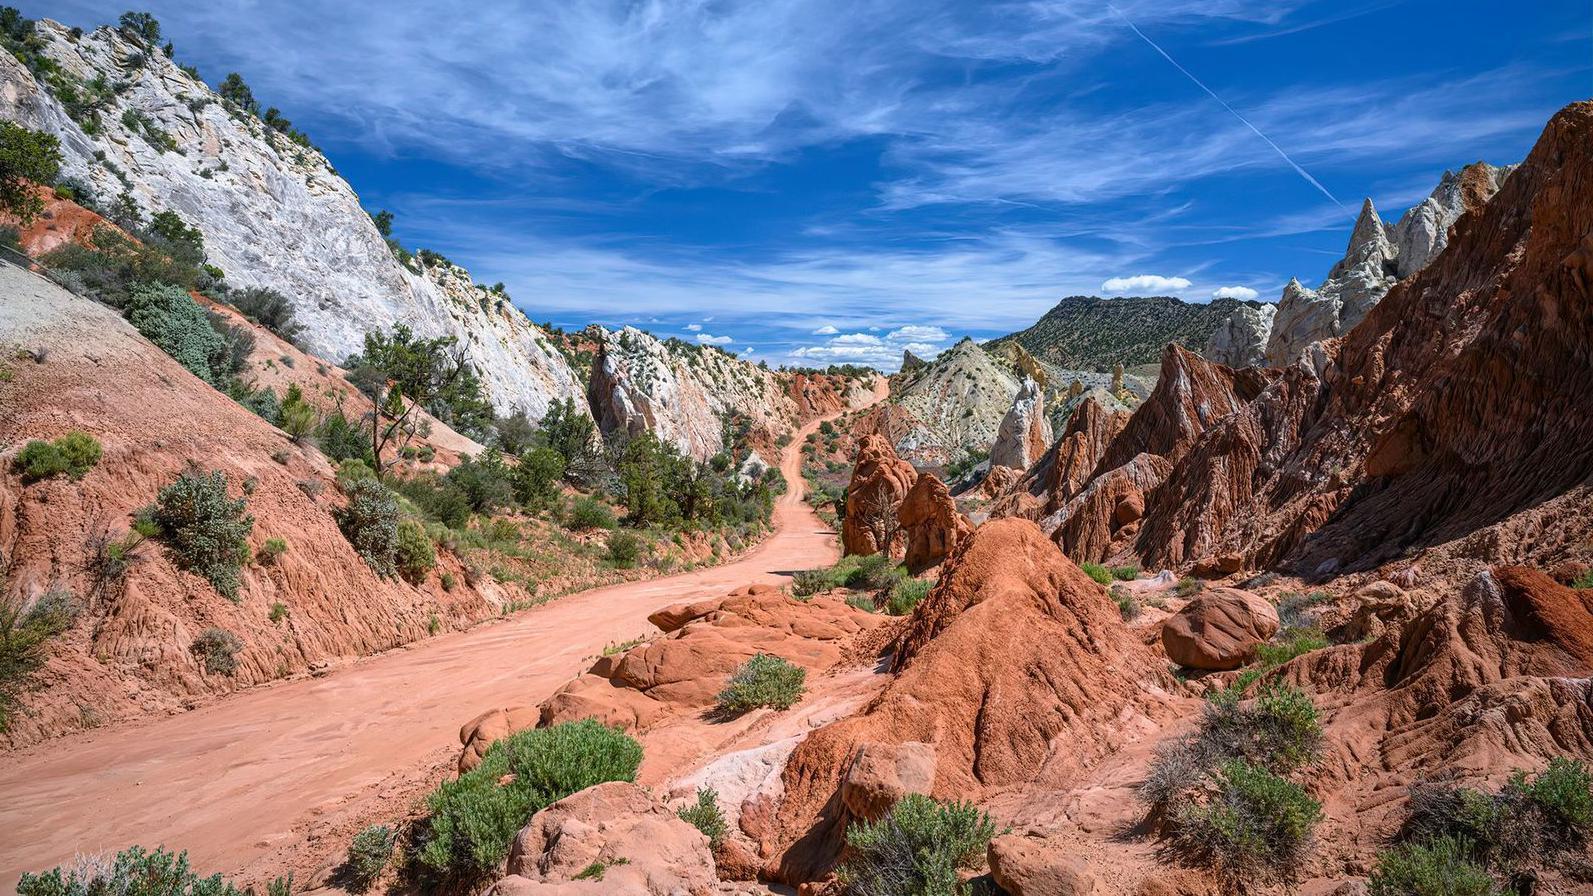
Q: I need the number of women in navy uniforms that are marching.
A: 0